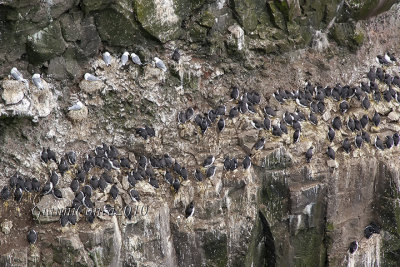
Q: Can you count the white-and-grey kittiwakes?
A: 8